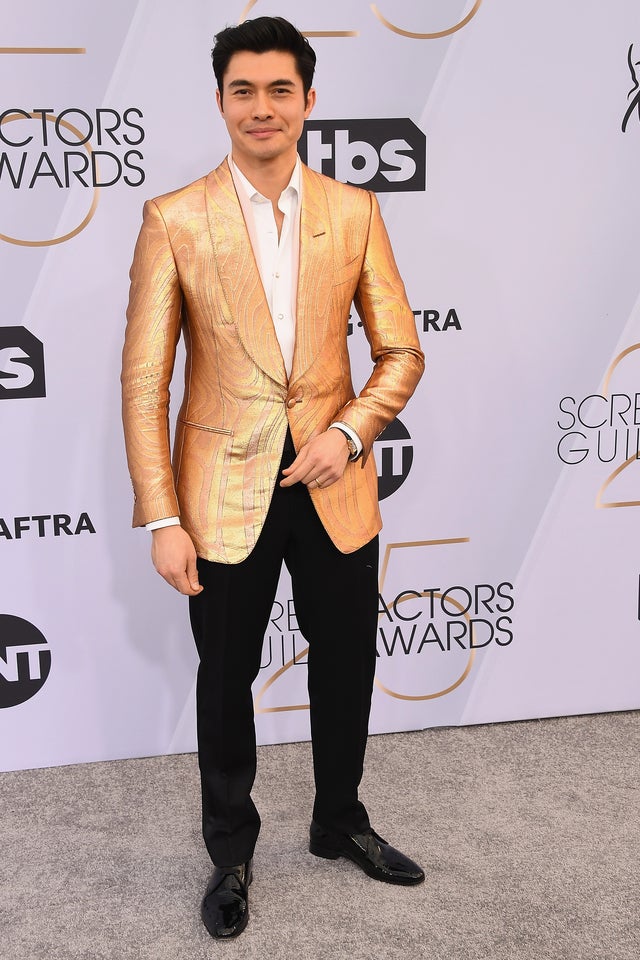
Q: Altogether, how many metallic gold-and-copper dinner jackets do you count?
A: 1